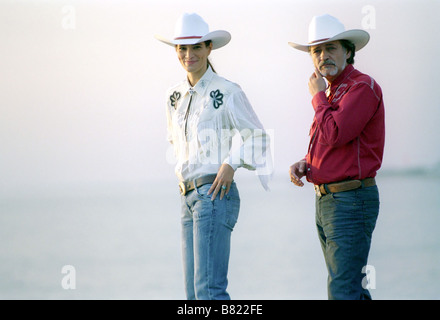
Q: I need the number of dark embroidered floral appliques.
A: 2